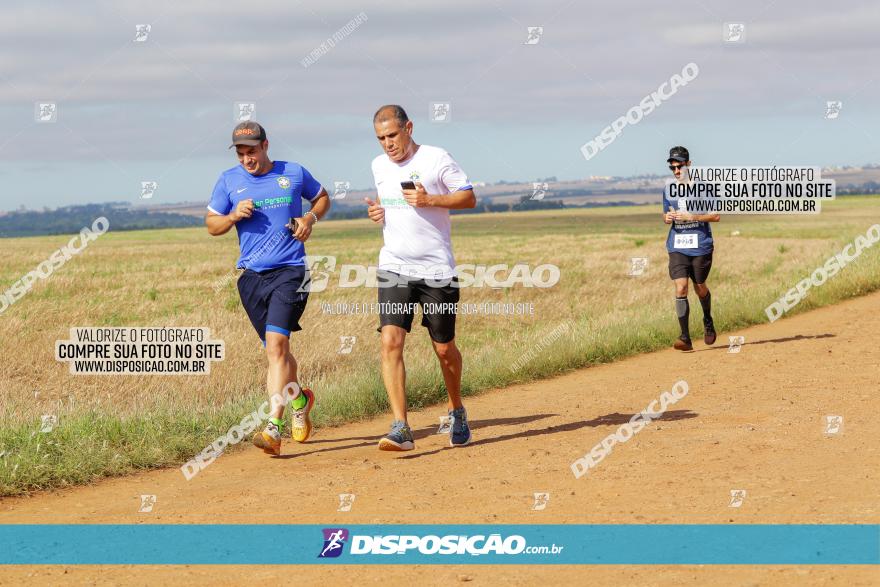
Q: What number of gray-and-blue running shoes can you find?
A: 2